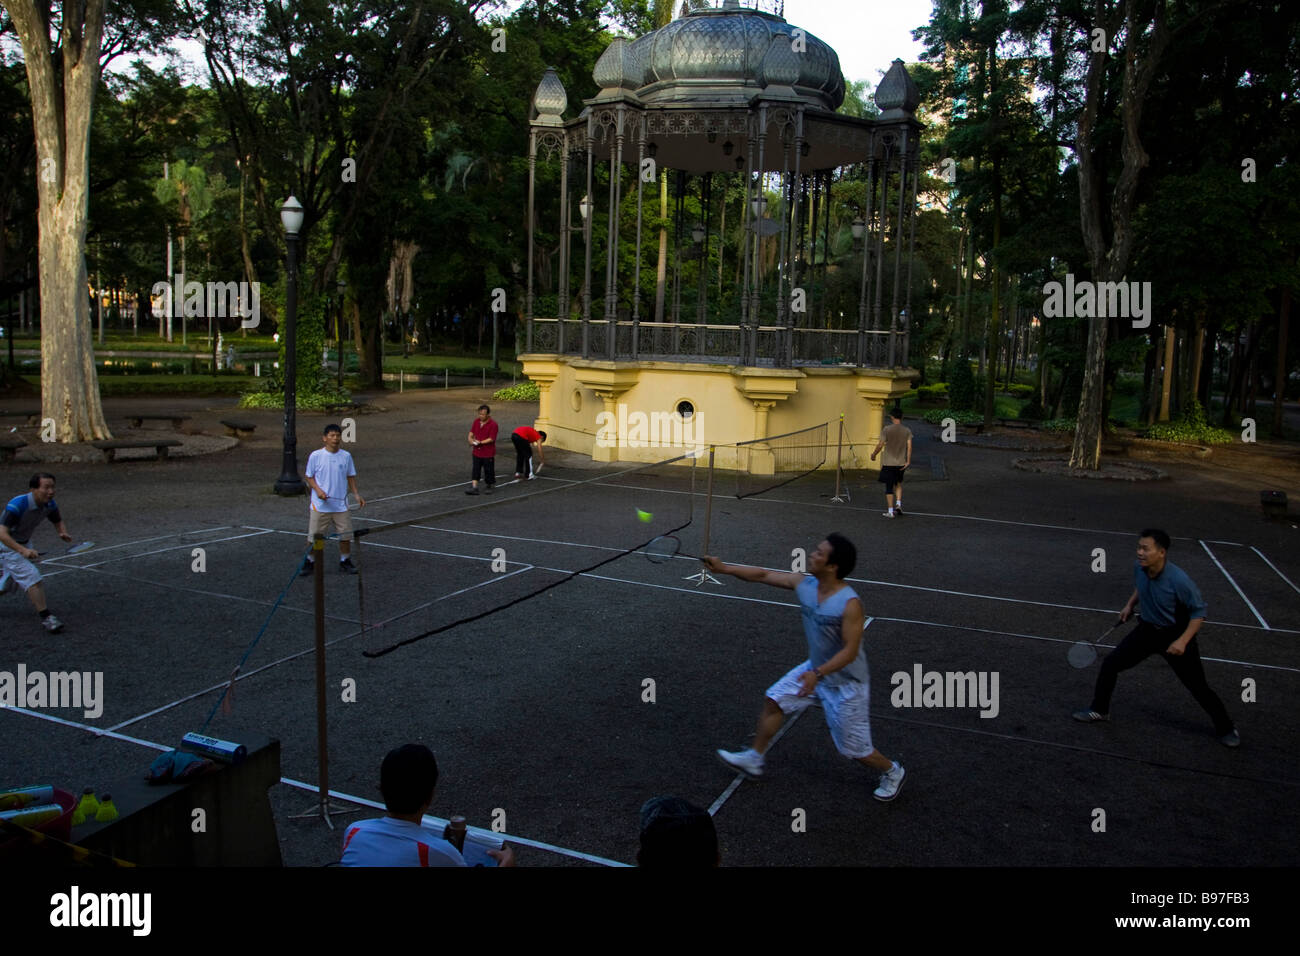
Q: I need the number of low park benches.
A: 5